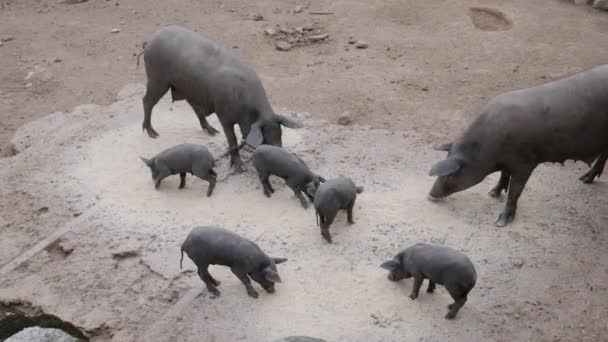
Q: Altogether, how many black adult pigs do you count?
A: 2